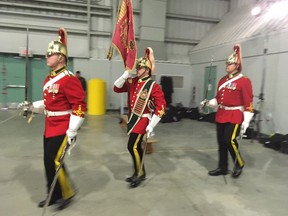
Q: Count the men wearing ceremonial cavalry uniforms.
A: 3